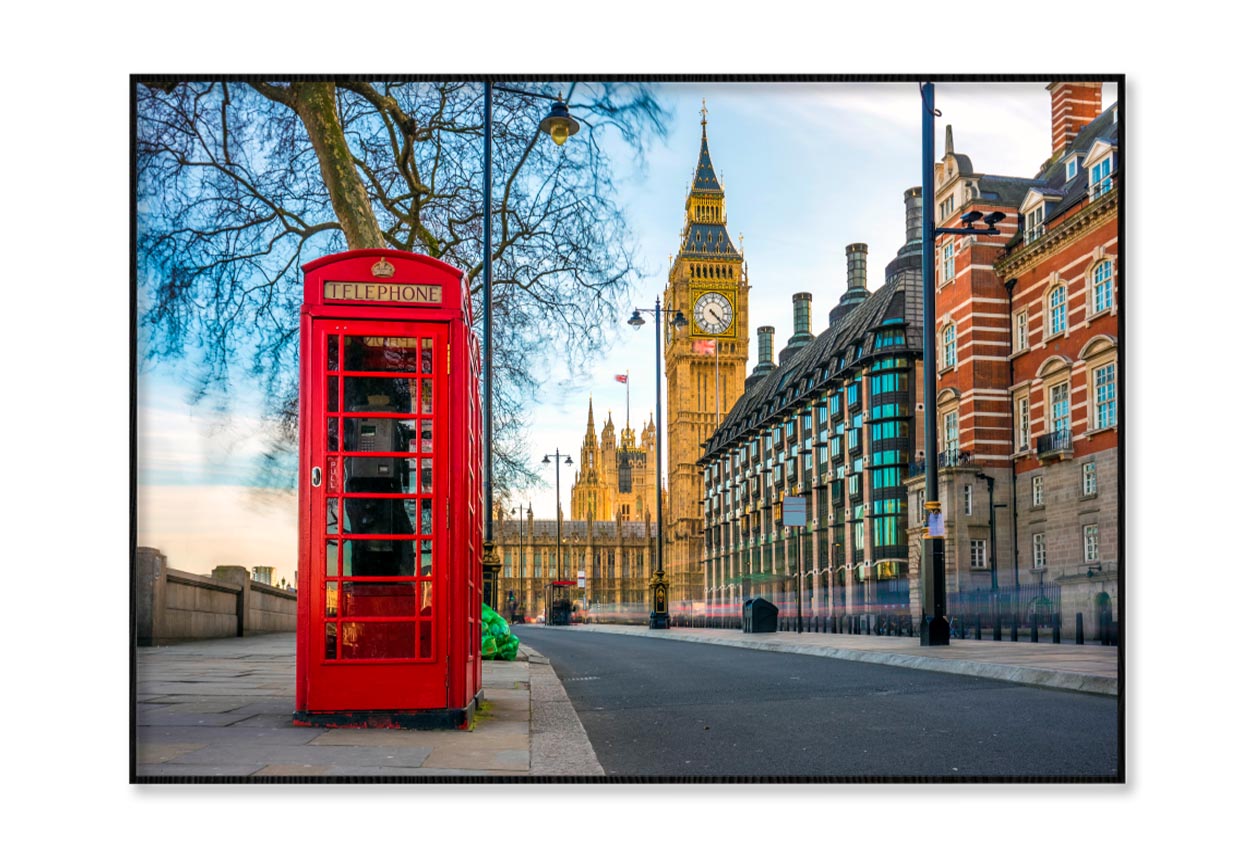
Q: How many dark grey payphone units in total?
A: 1